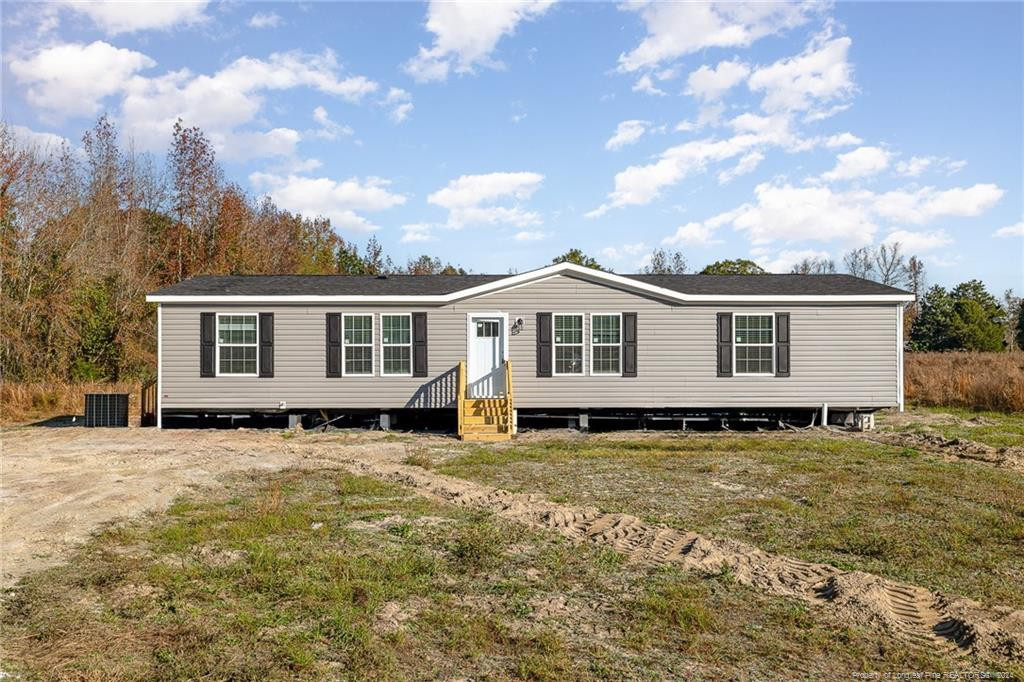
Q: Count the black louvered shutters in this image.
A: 8